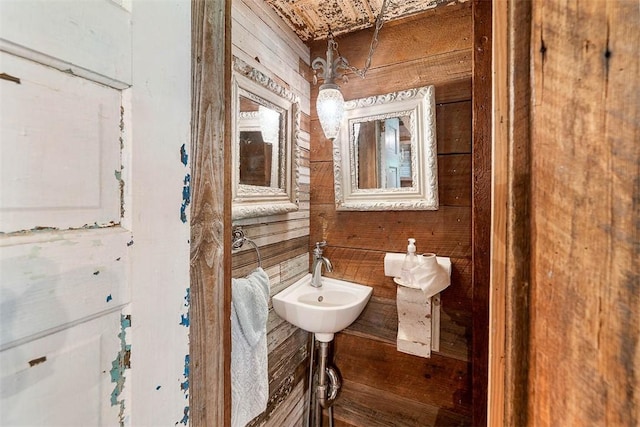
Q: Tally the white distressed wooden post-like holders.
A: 1